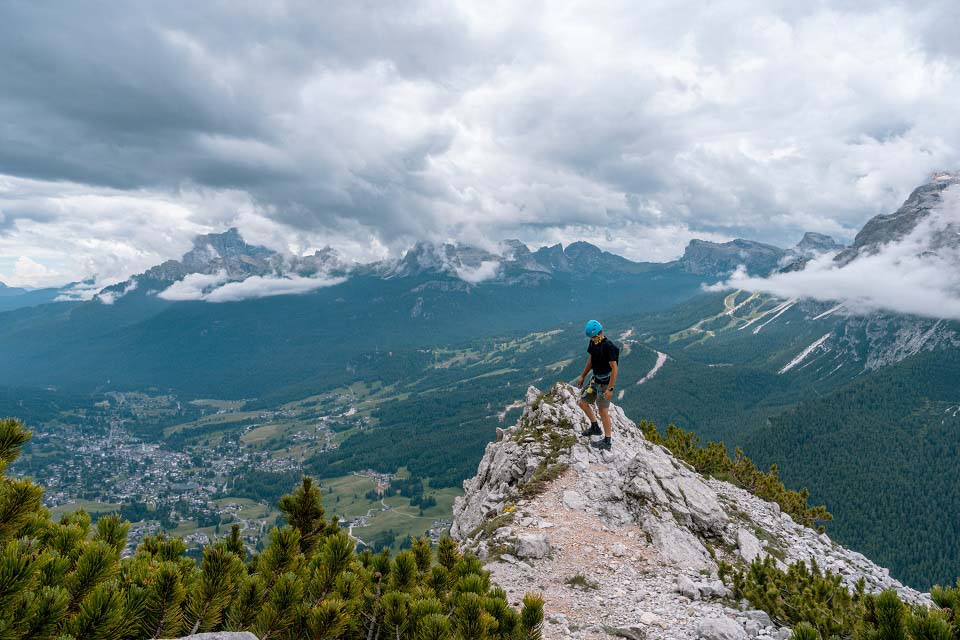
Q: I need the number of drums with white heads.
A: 0